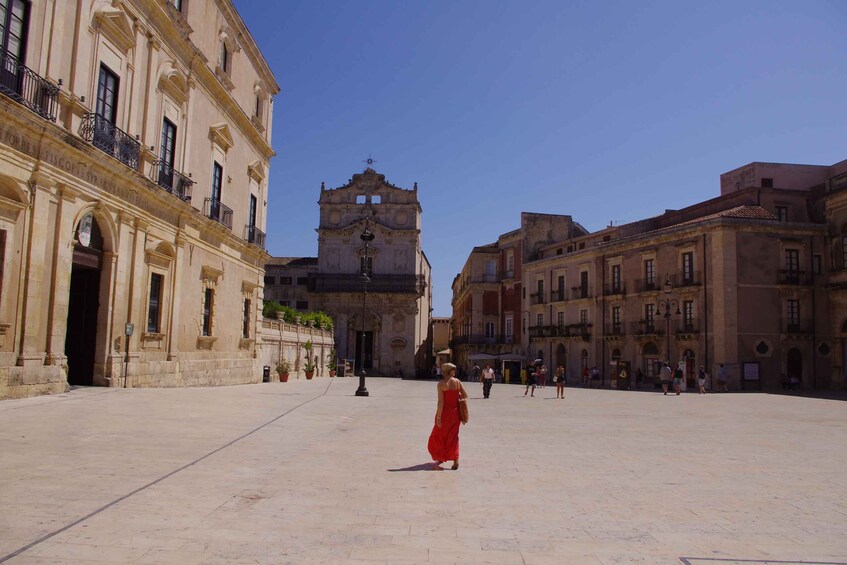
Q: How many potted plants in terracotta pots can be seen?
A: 3